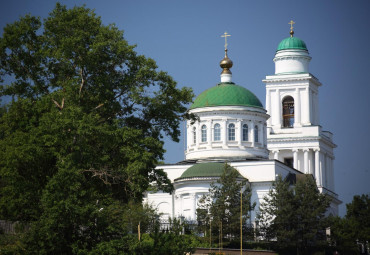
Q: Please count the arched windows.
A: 7